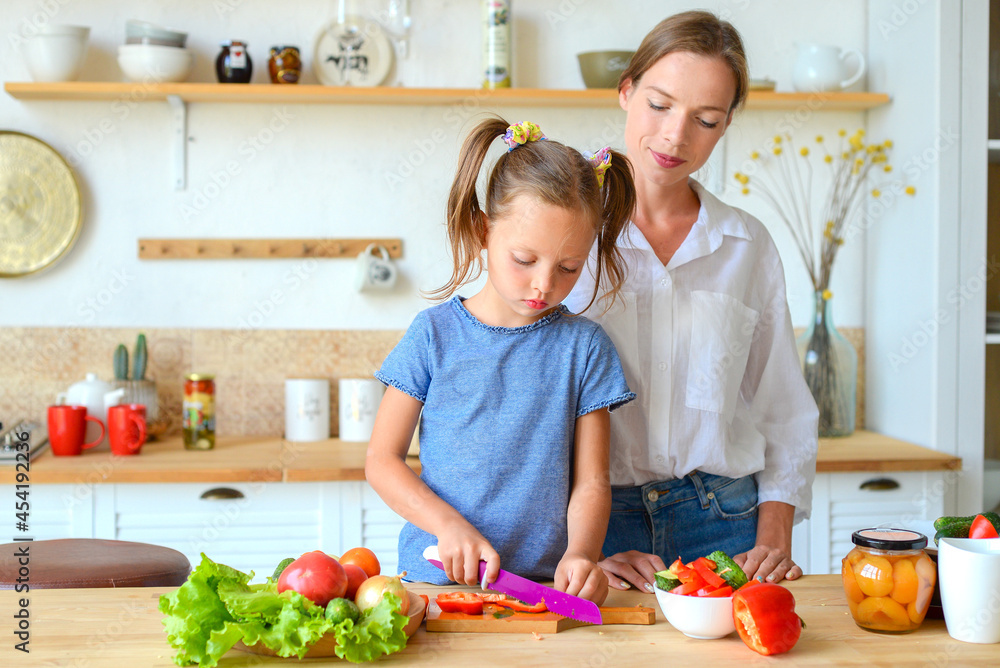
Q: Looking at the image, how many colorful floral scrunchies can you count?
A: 2